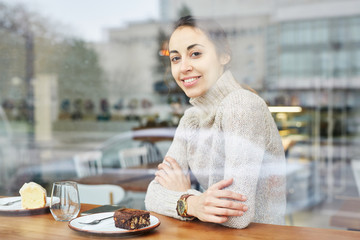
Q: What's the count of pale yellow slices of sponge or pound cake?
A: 1